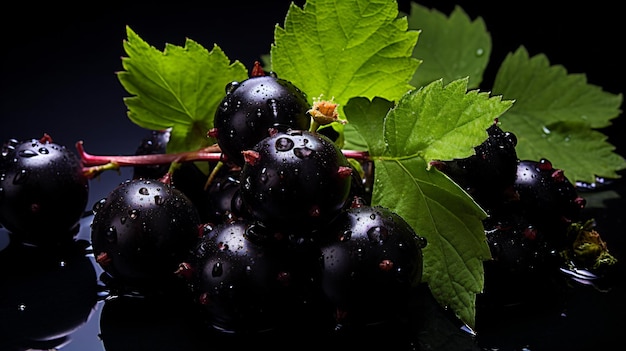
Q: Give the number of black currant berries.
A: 11